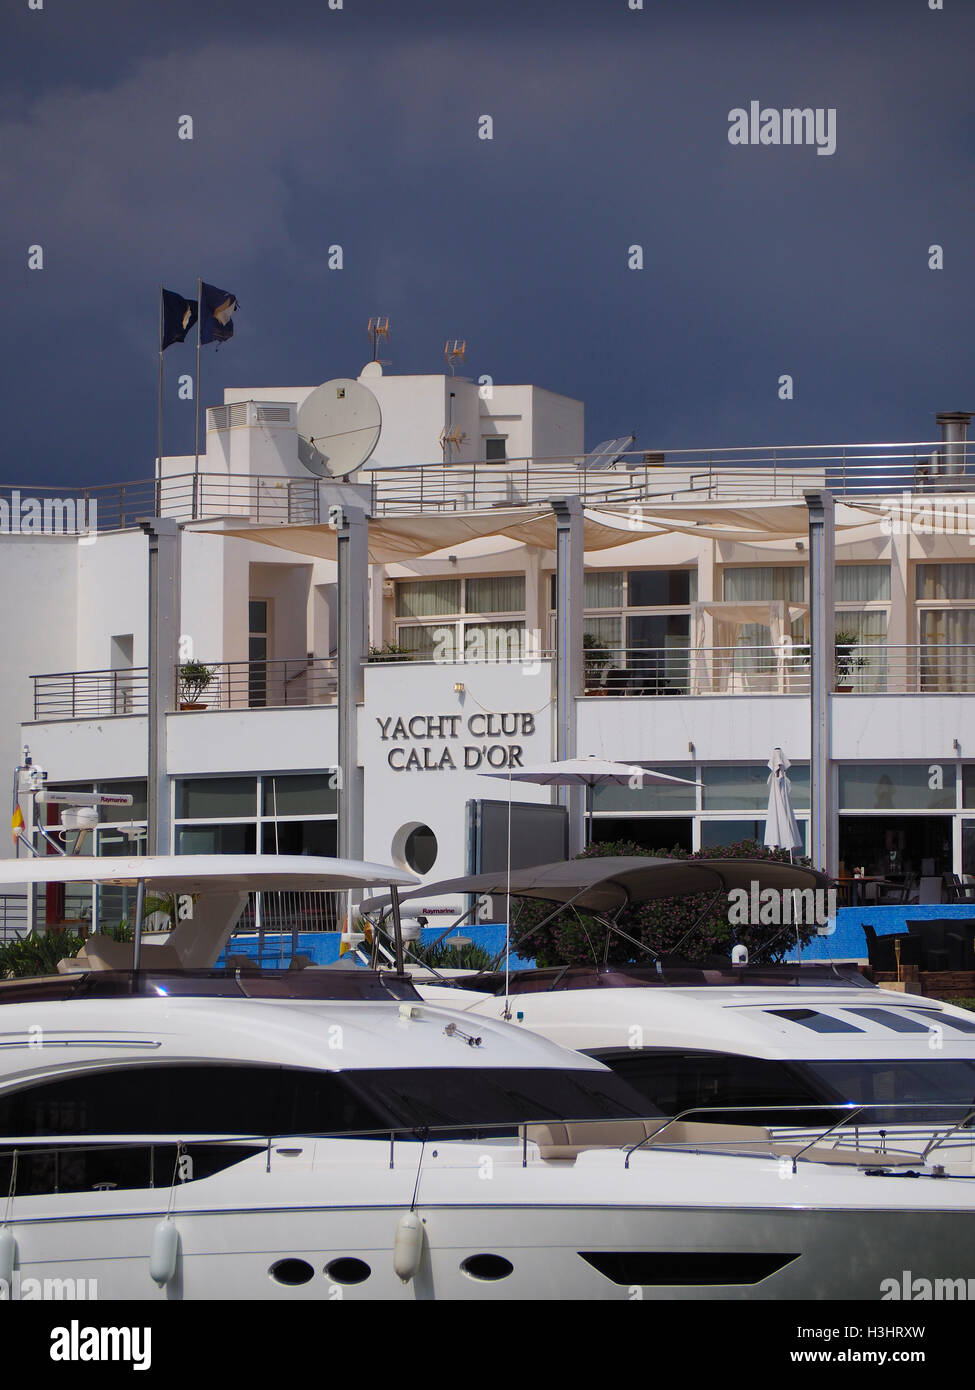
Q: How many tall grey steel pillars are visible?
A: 4